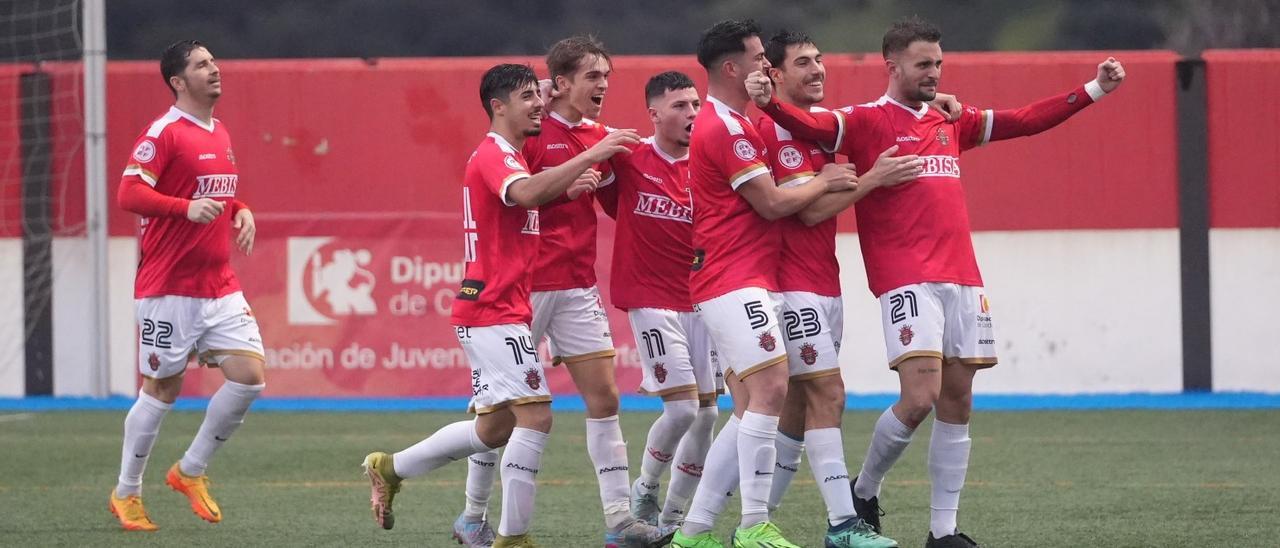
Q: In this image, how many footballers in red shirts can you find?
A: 7